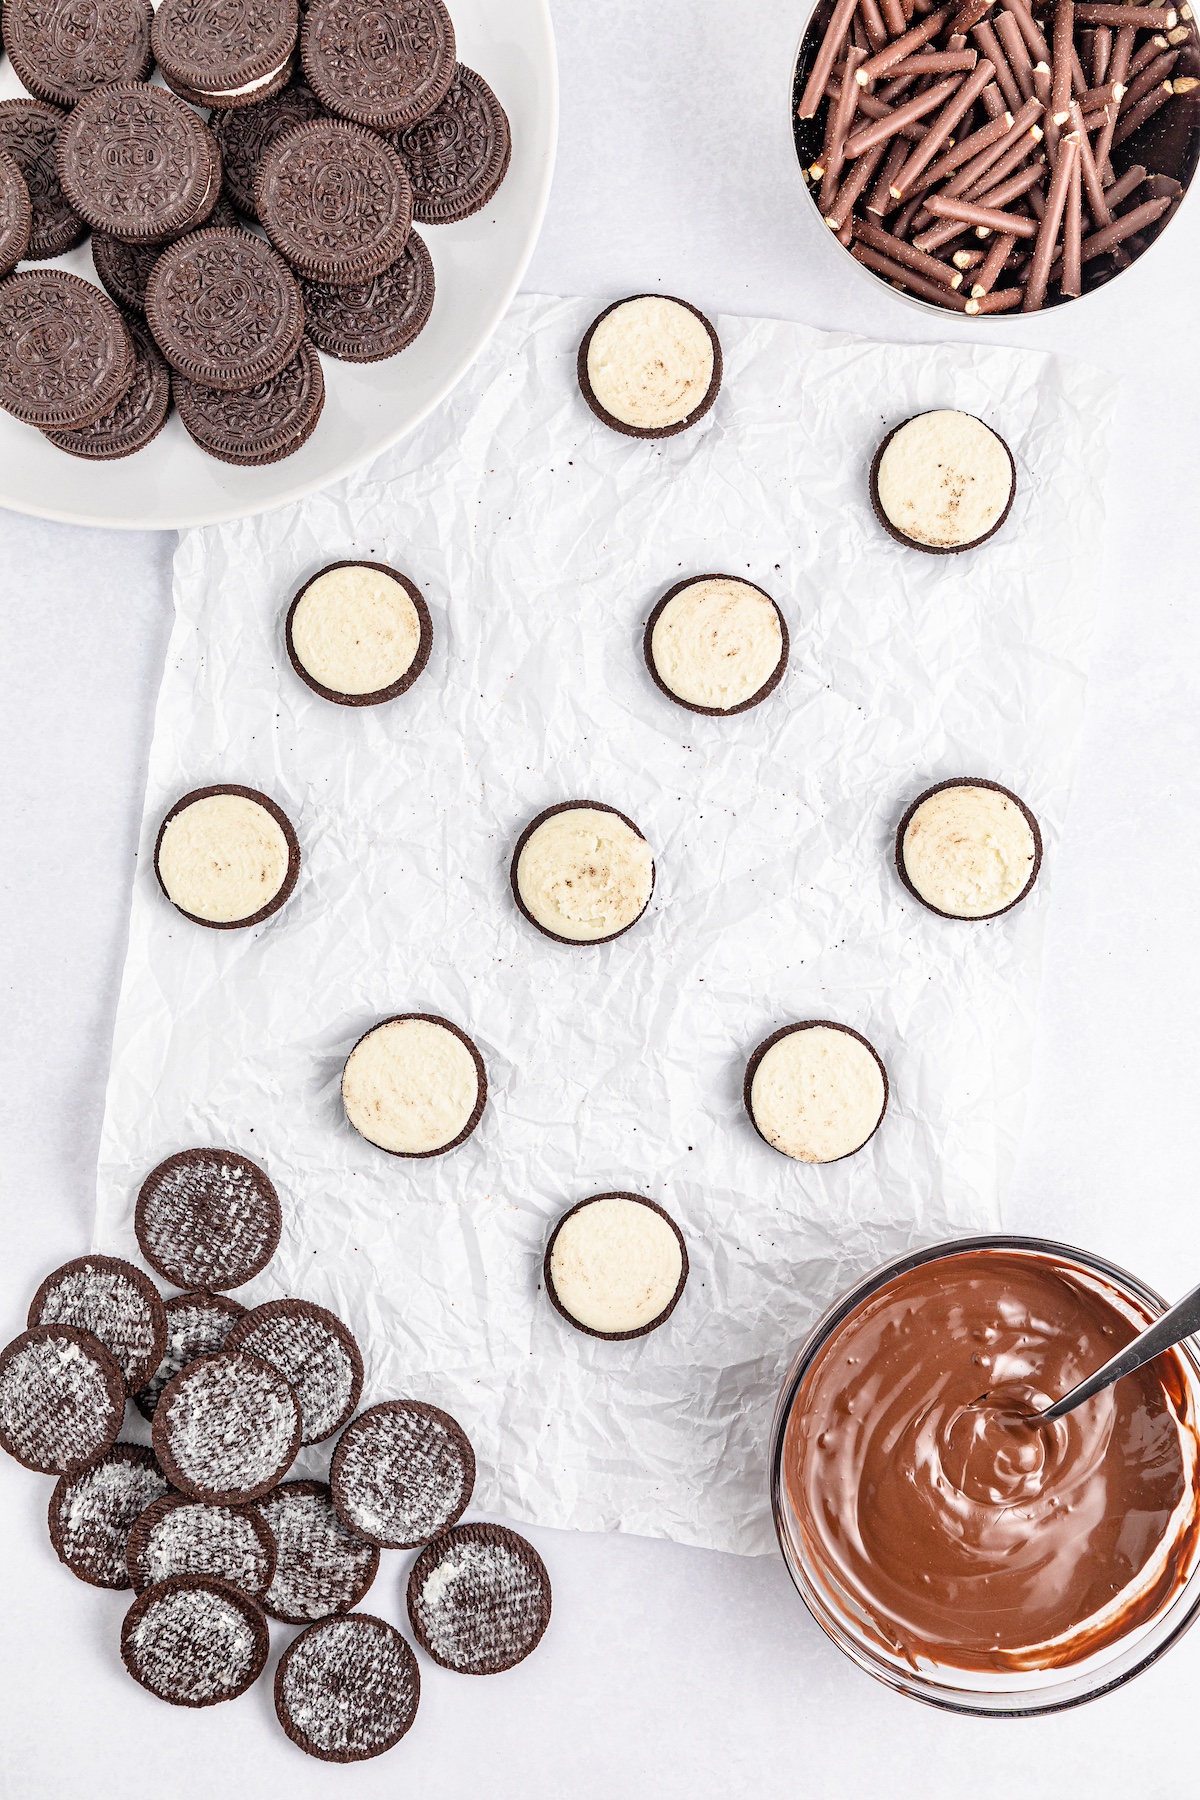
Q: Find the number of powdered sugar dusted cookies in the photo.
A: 13